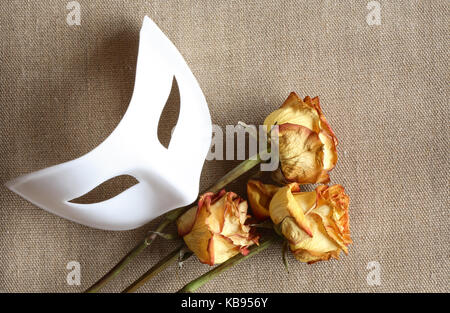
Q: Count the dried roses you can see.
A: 3